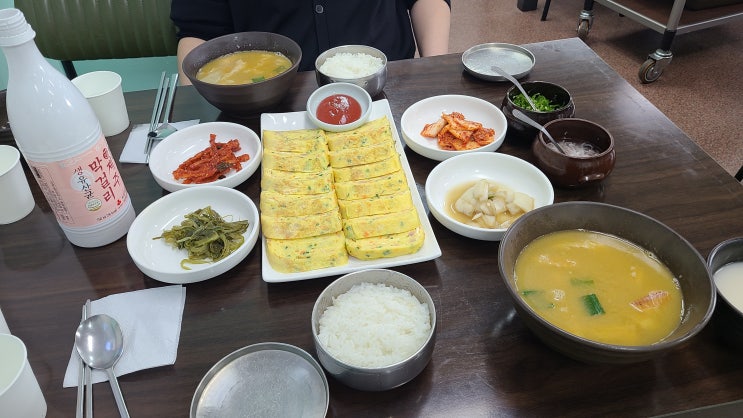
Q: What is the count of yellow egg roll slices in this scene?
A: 13